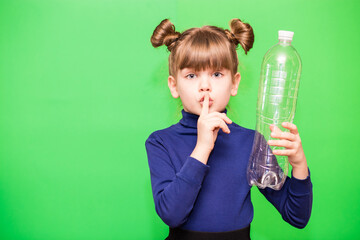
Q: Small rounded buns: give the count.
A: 2